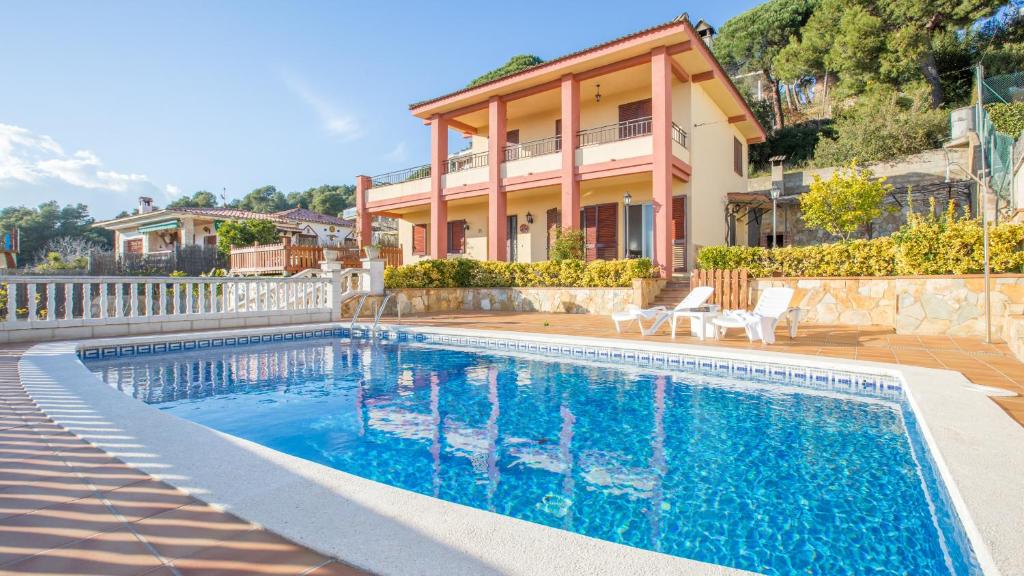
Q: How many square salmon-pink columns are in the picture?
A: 5